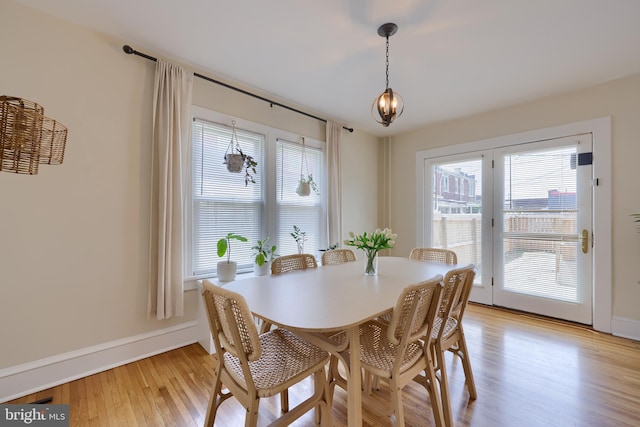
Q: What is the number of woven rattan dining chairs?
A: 6